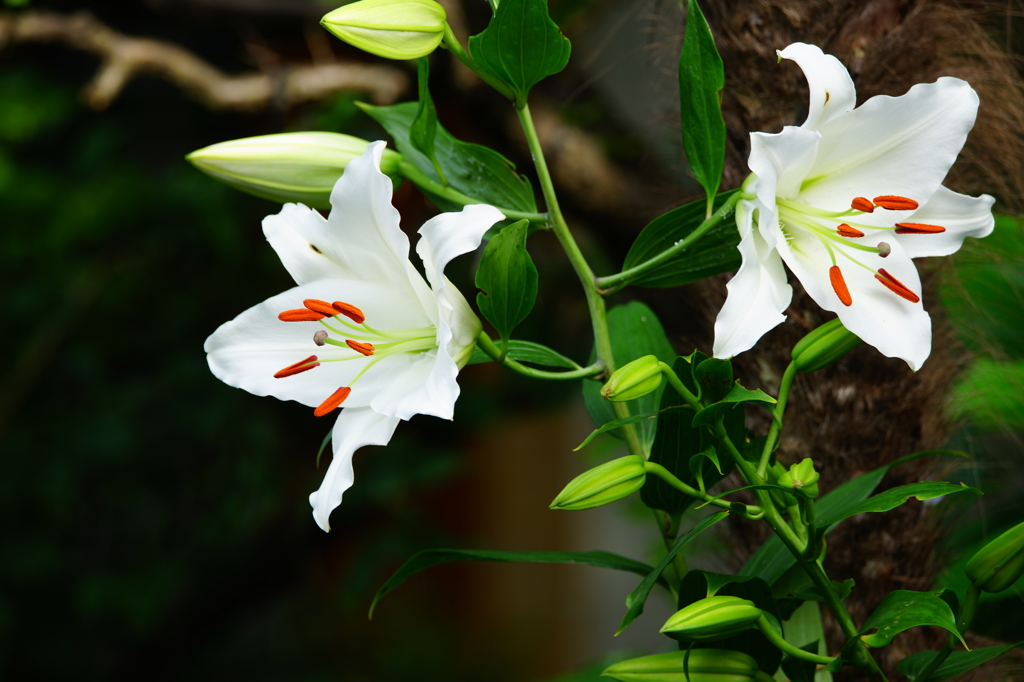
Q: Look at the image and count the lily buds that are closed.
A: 9